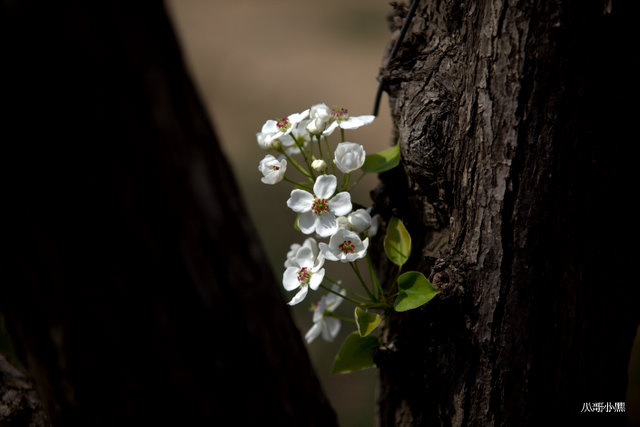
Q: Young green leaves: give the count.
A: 5